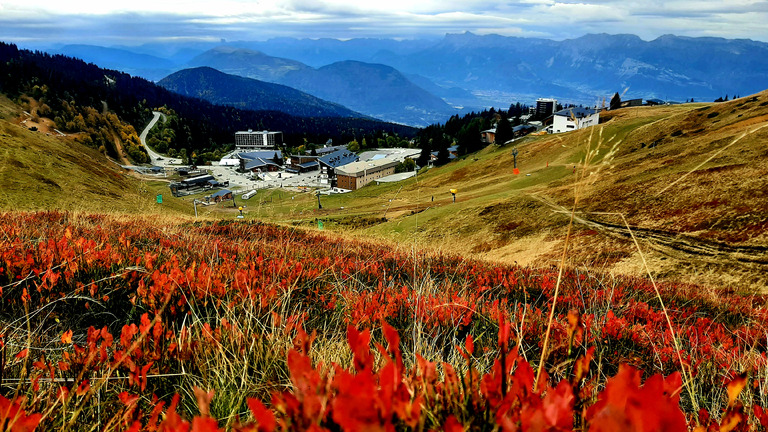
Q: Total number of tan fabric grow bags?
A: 0